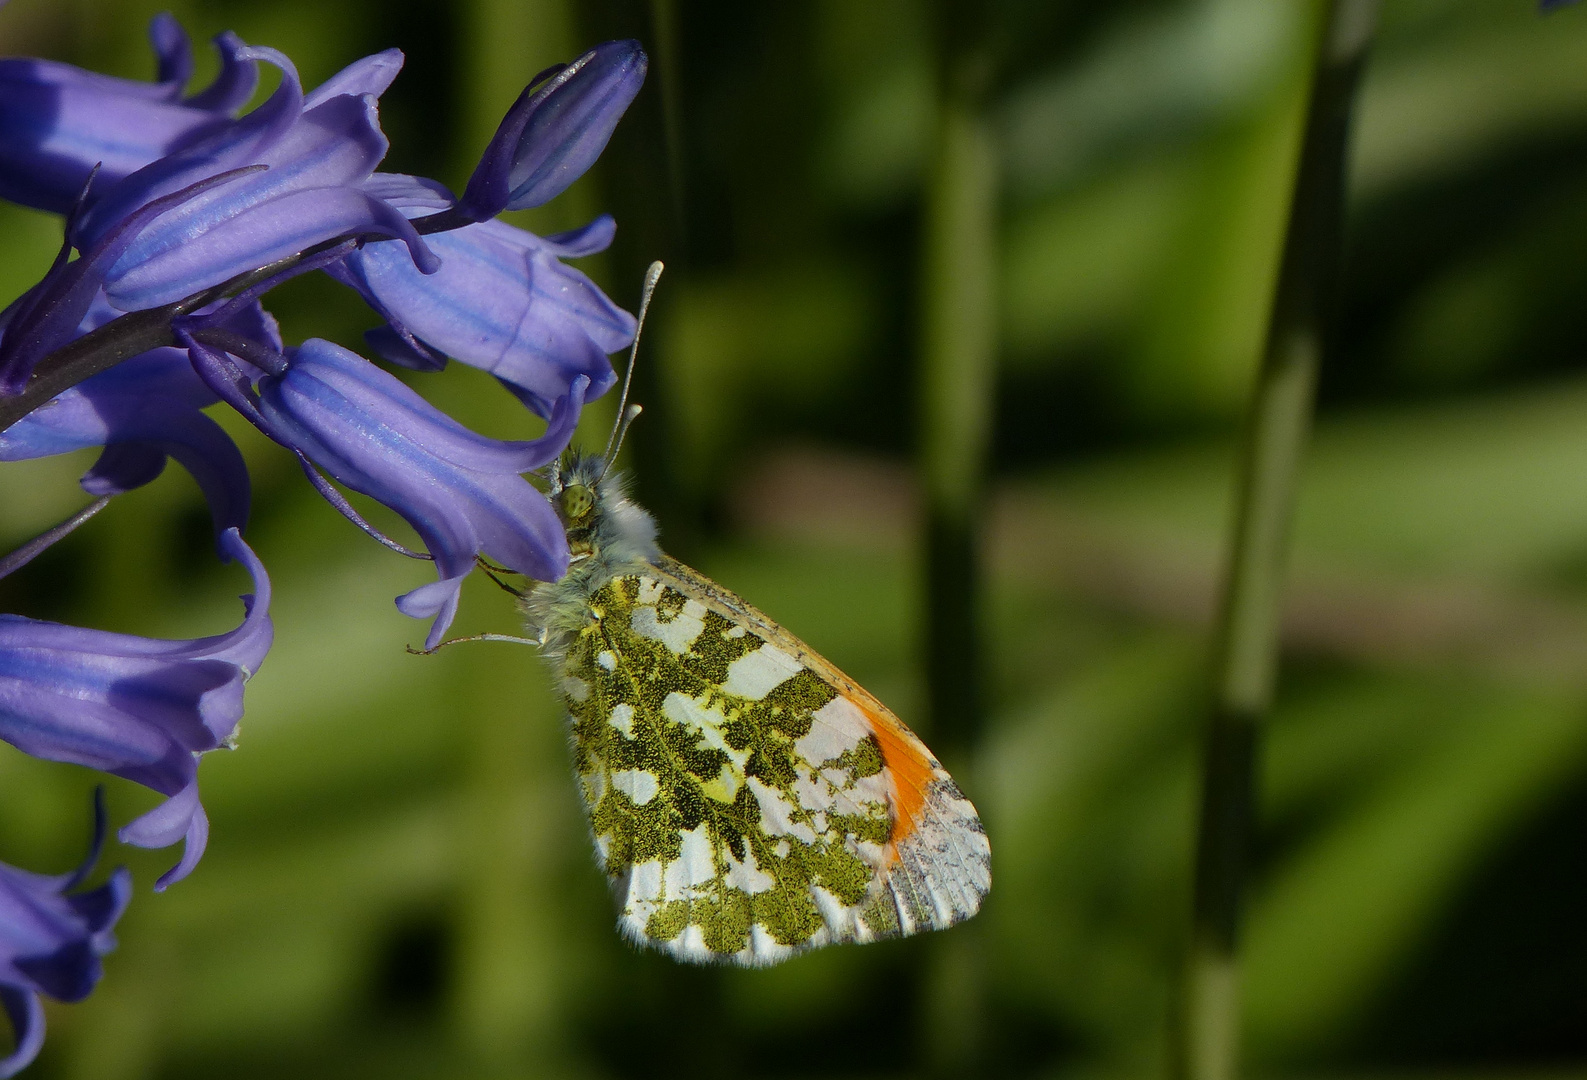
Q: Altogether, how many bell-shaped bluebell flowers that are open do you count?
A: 7